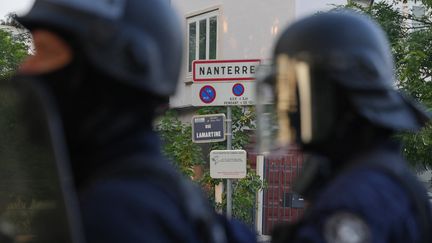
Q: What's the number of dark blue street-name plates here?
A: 1